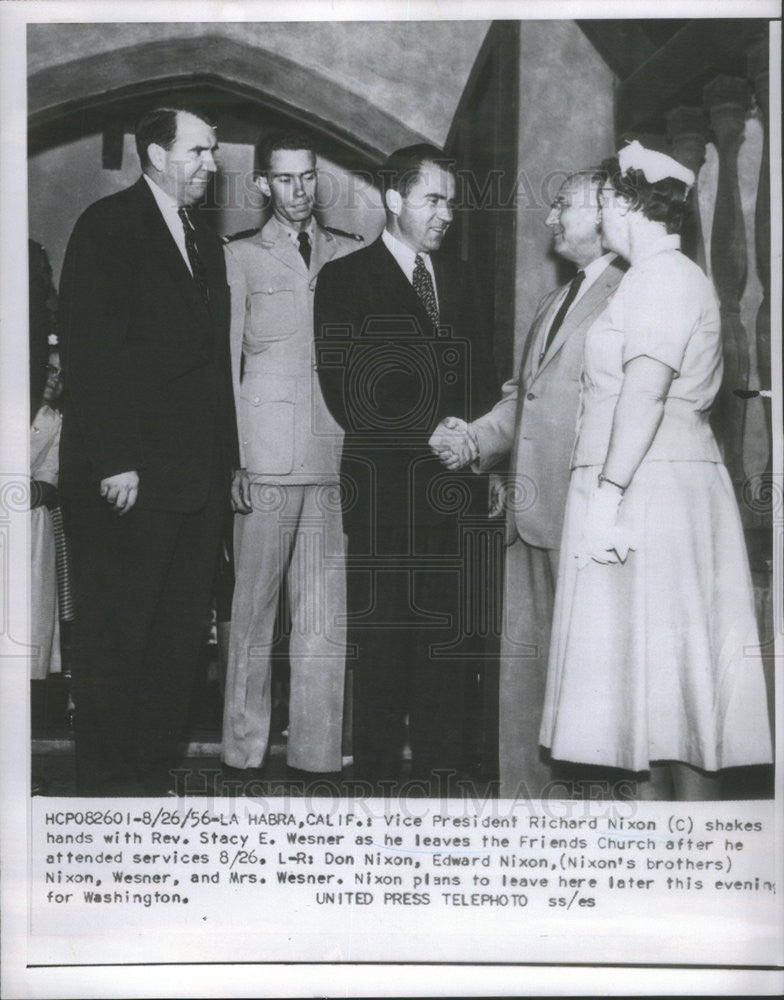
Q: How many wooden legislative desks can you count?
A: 0